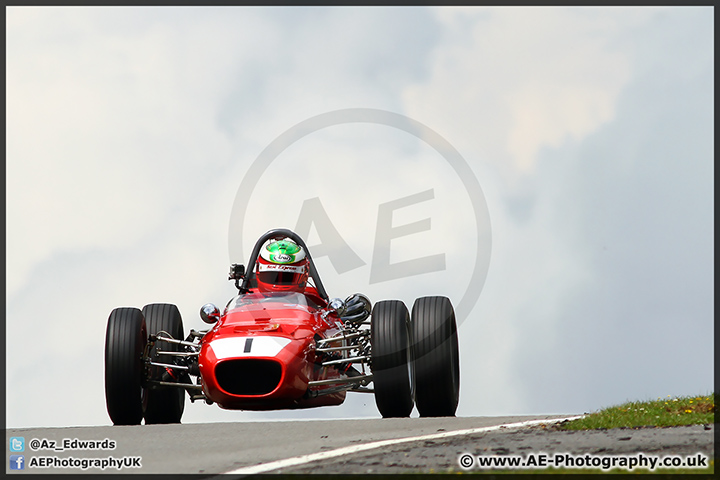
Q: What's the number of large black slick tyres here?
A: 4